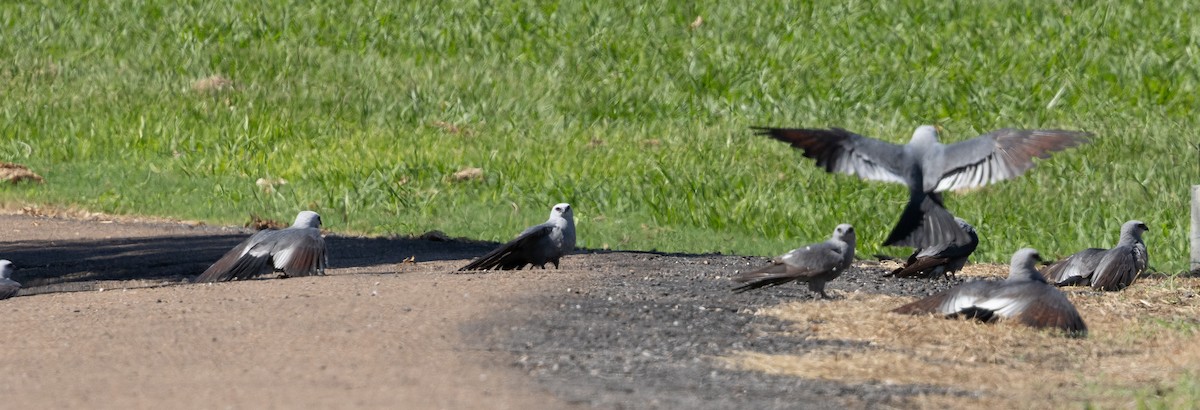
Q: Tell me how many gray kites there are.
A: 8